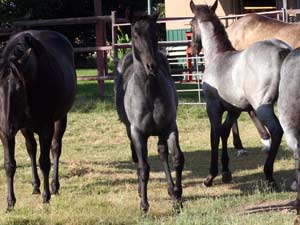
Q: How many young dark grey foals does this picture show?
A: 1